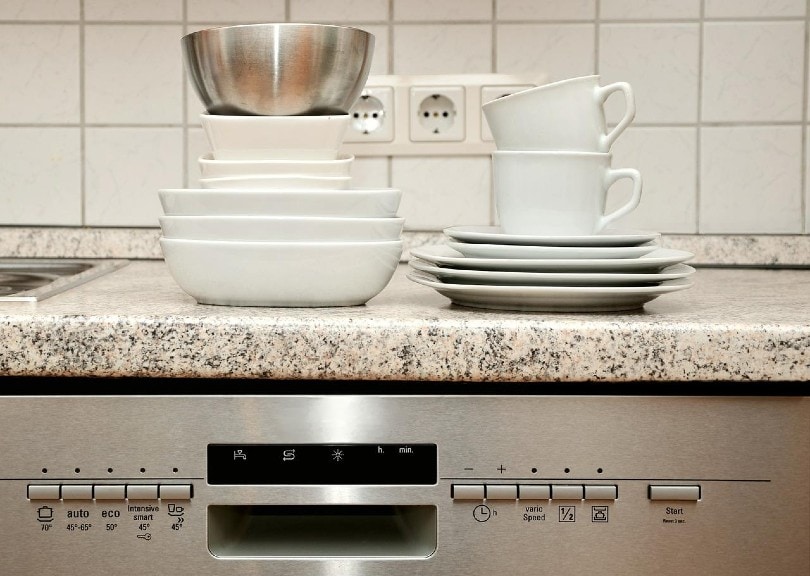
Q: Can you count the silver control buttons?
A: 11